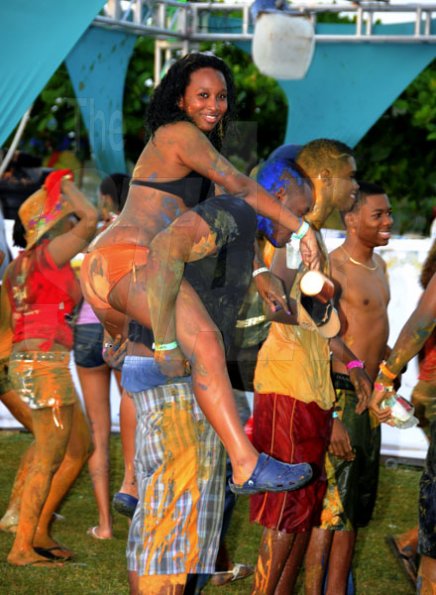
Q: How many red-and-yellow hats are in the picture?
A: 1